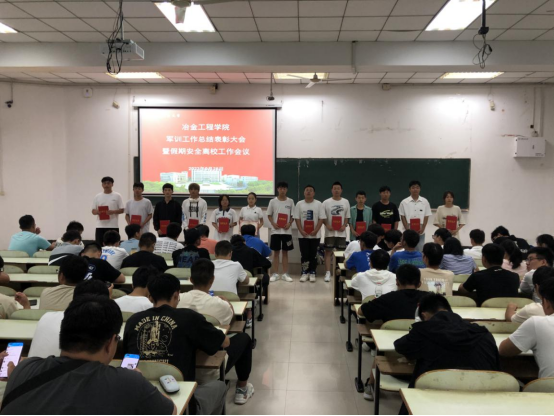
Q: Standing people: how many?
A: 13